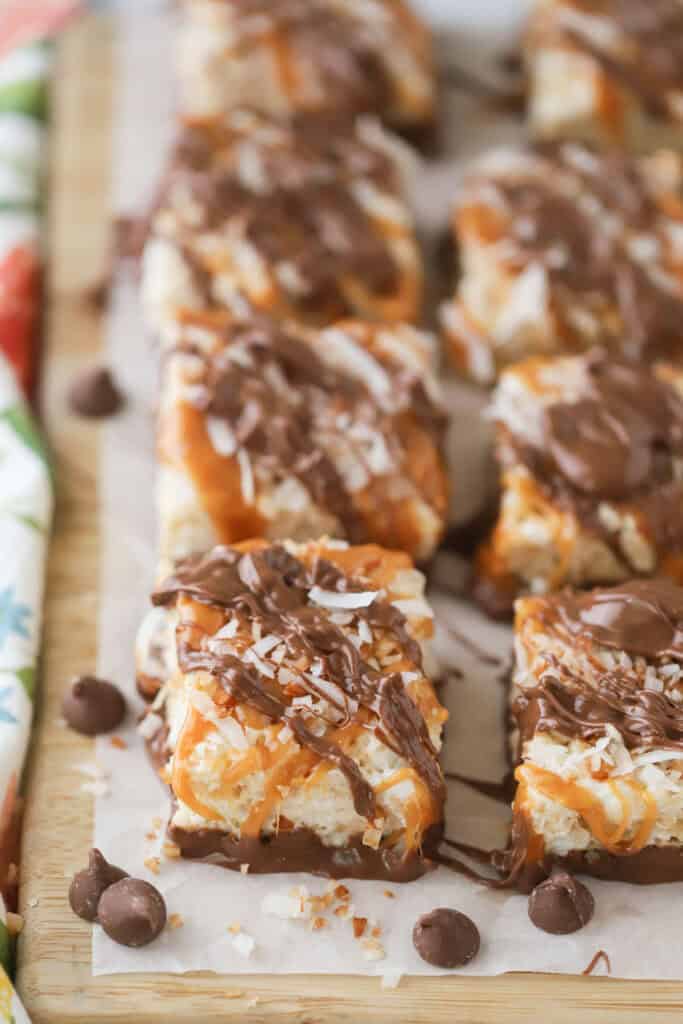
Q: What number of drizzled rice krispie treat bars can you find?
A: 8